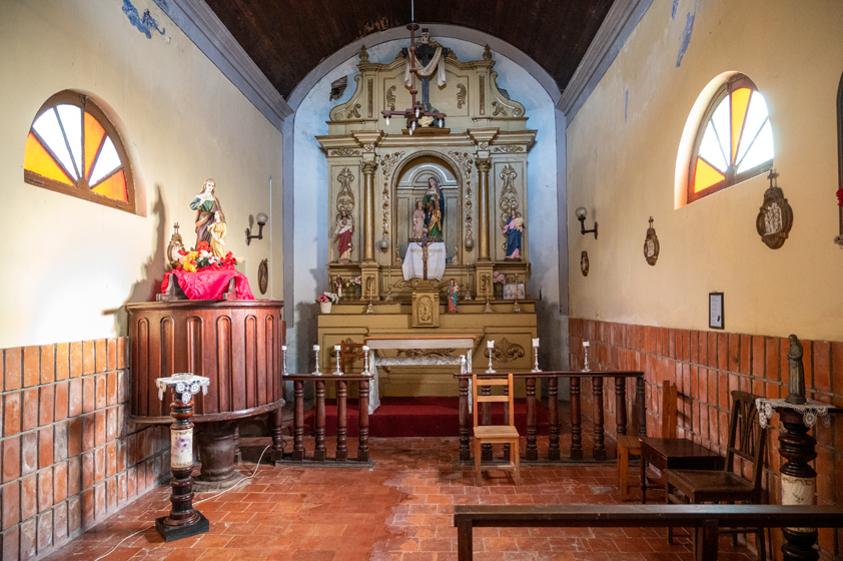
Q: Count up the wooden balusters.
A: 14